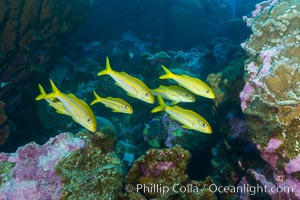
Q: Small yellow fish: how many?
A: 7